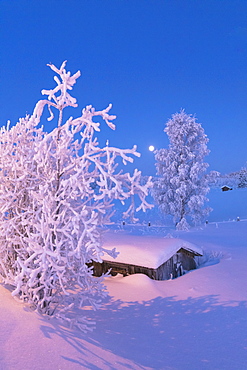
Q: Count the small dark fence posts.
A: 4